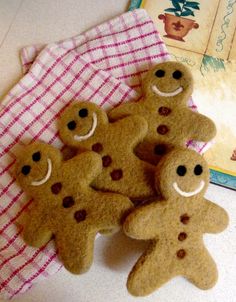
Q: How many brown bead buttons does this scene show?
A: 12